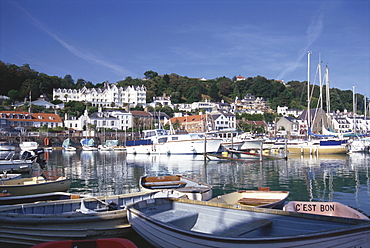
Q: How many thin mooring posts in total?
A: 4